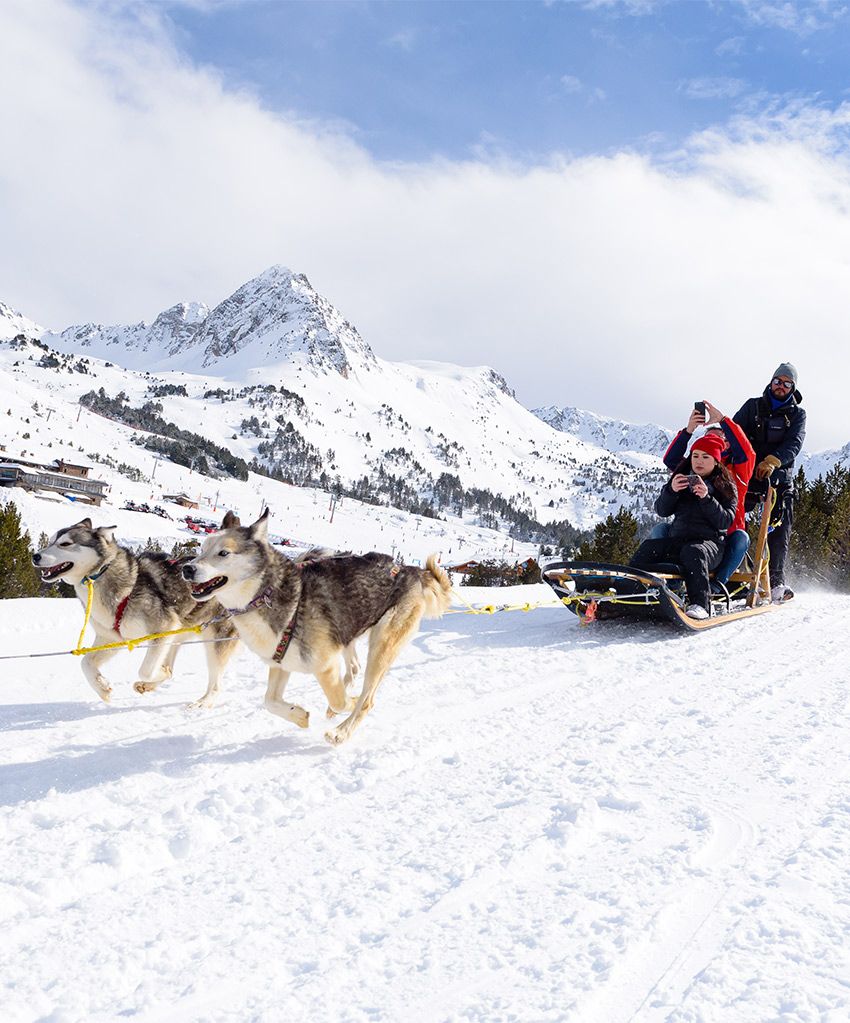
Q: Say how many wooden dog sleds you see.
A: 1